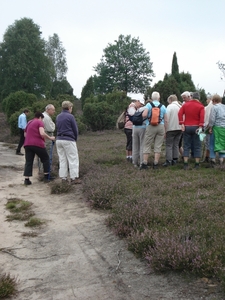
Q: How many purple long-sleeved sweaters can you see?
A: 1